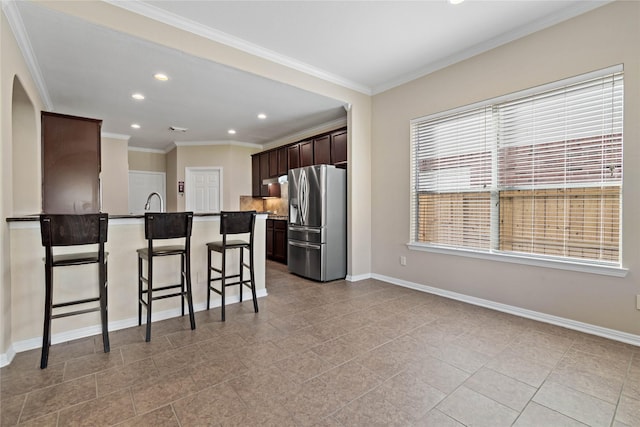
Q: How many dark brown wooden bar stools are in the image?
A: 3